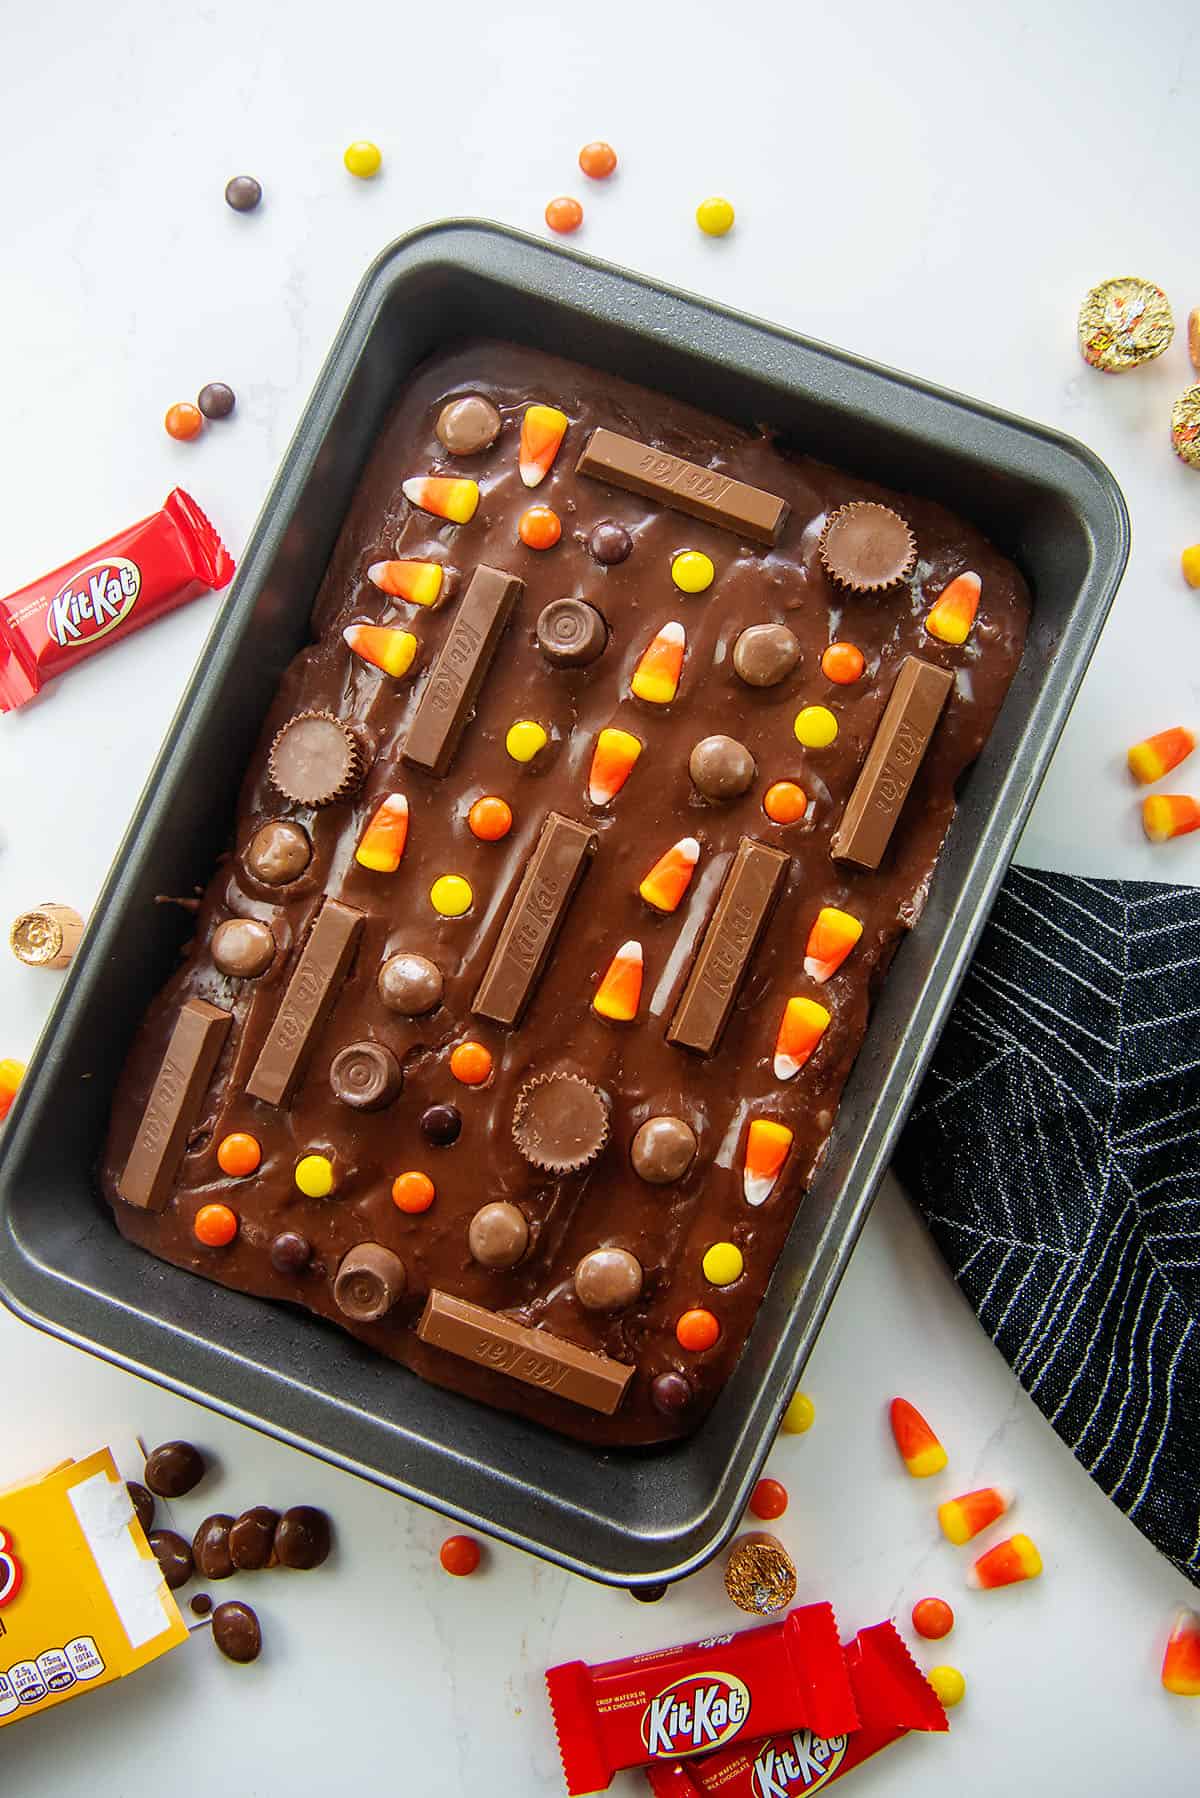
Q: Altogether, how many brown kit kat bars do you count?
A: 8